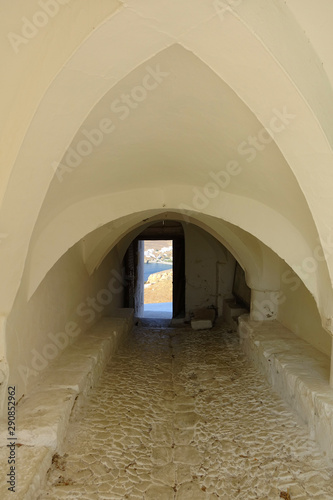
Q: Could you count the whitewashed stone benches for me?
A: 2